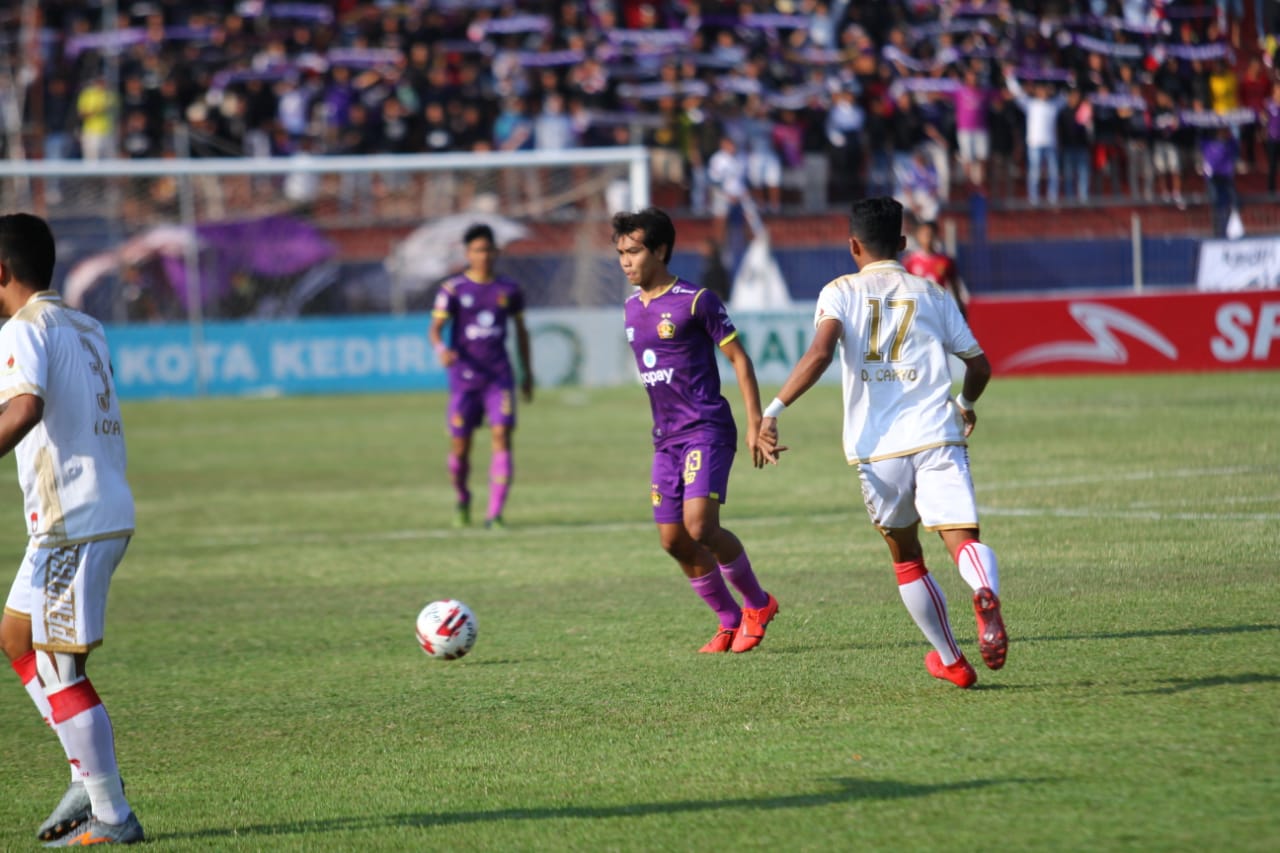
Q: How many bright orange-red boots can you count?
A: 4